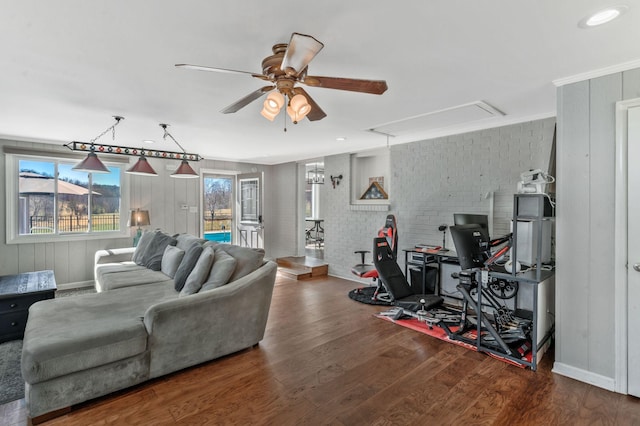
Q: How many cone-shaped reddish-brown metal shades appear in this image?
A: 3